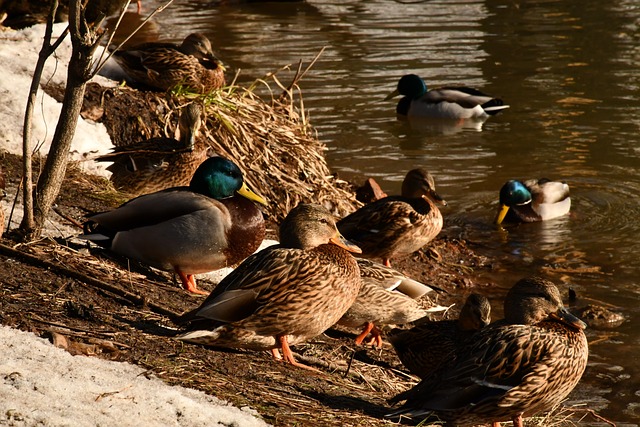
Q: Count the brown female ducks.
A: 7